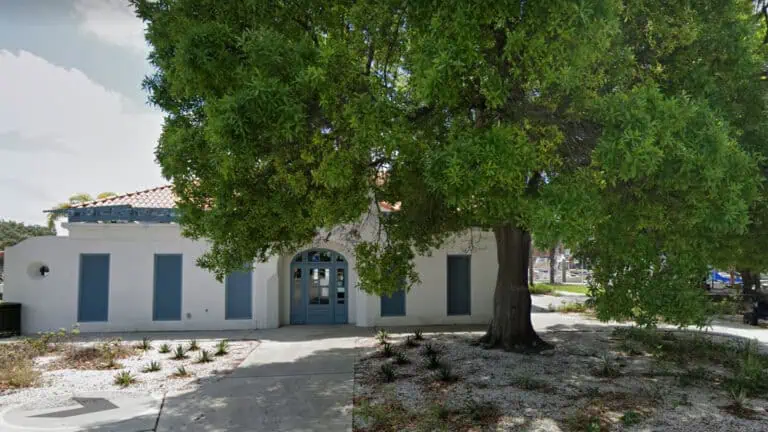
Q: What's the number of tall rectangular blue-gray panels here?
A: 5